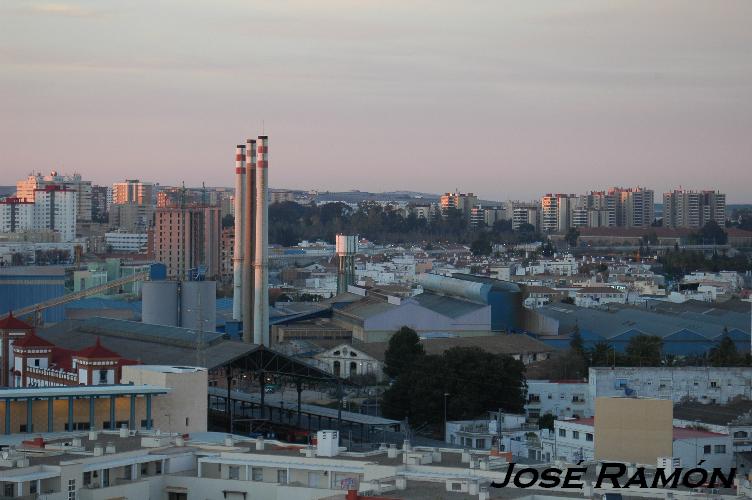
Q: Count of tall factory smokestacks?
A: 3